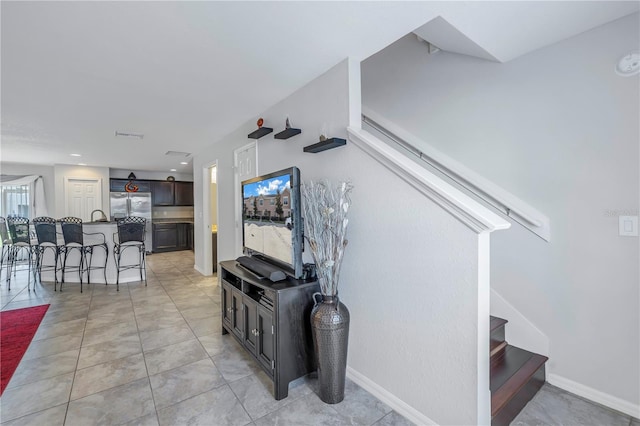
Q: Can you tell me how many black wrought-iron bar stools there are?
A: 5